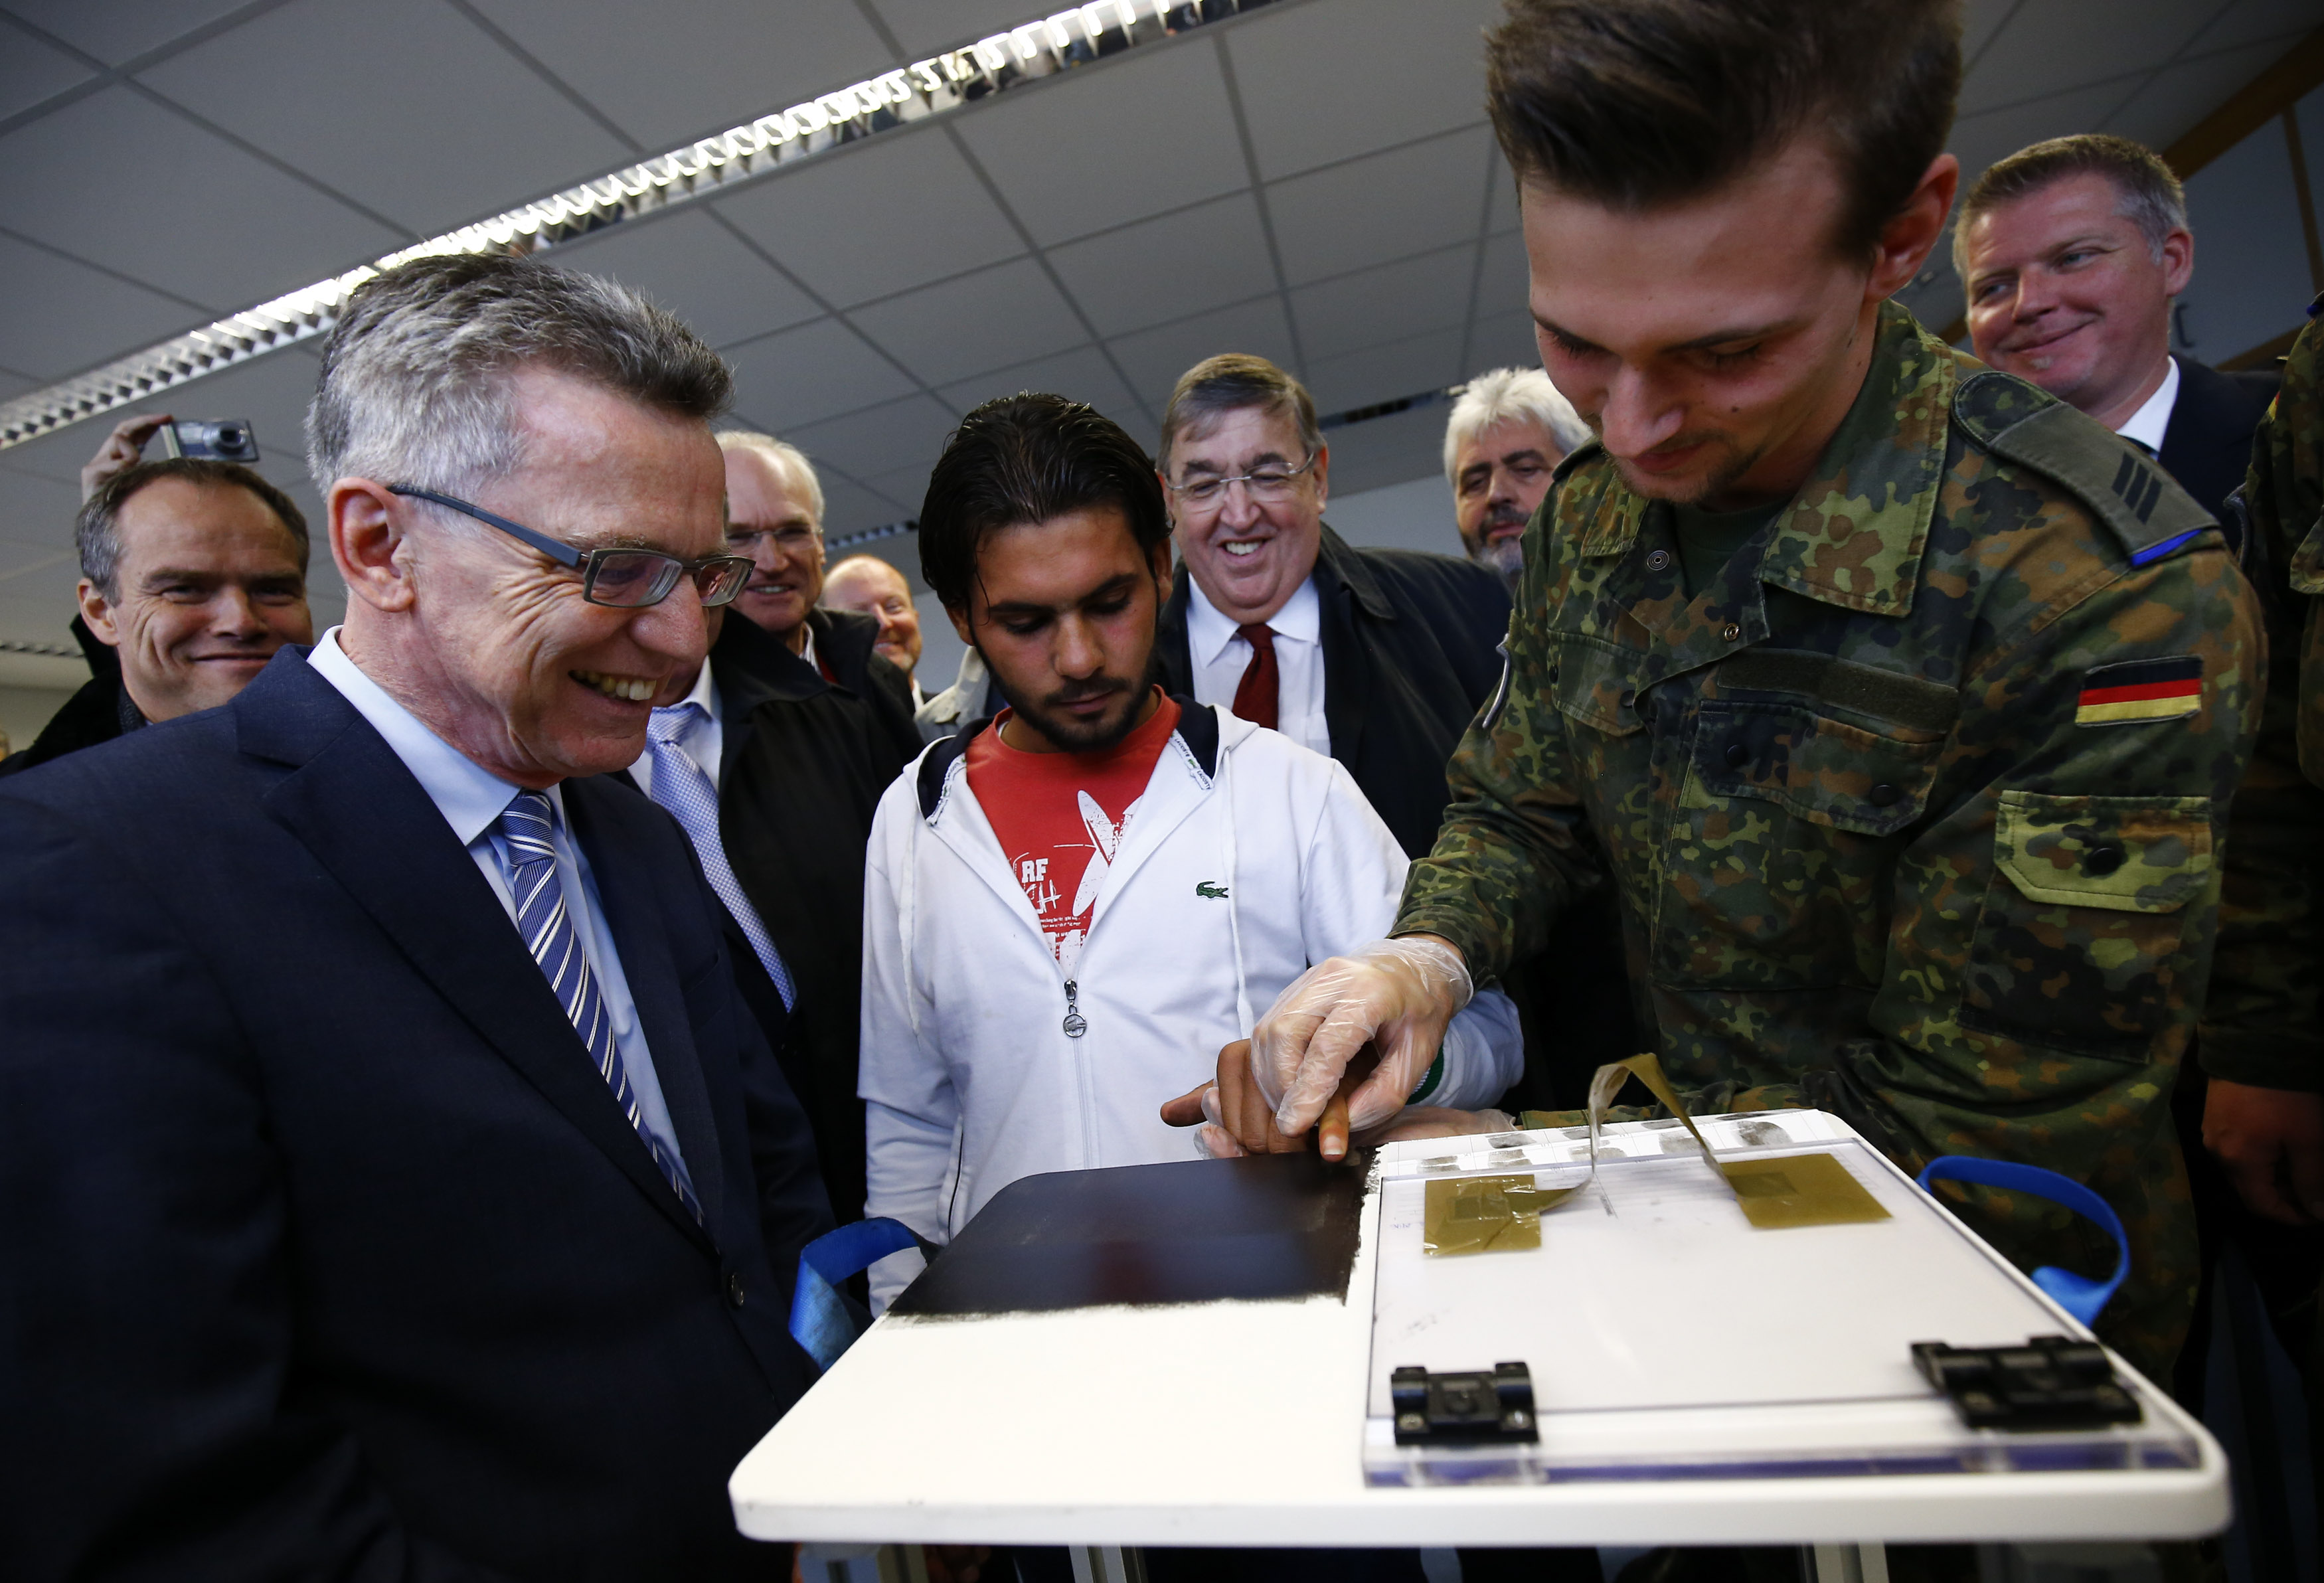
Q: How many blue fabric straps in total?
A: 2